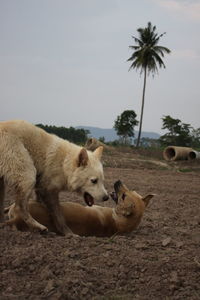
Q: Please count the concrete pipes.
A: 2